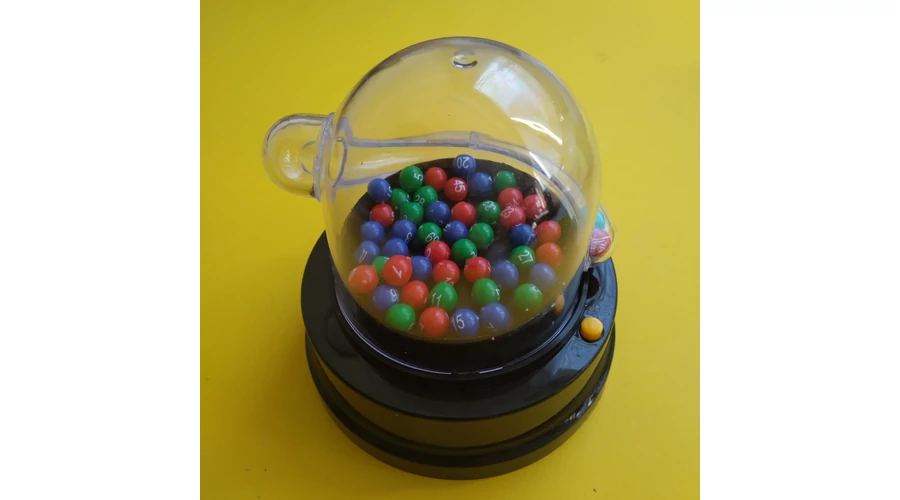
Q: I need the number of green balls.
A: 15